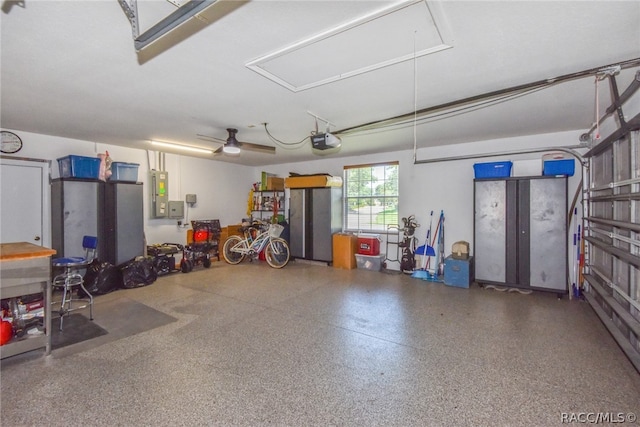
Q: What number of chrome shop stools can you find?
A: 1